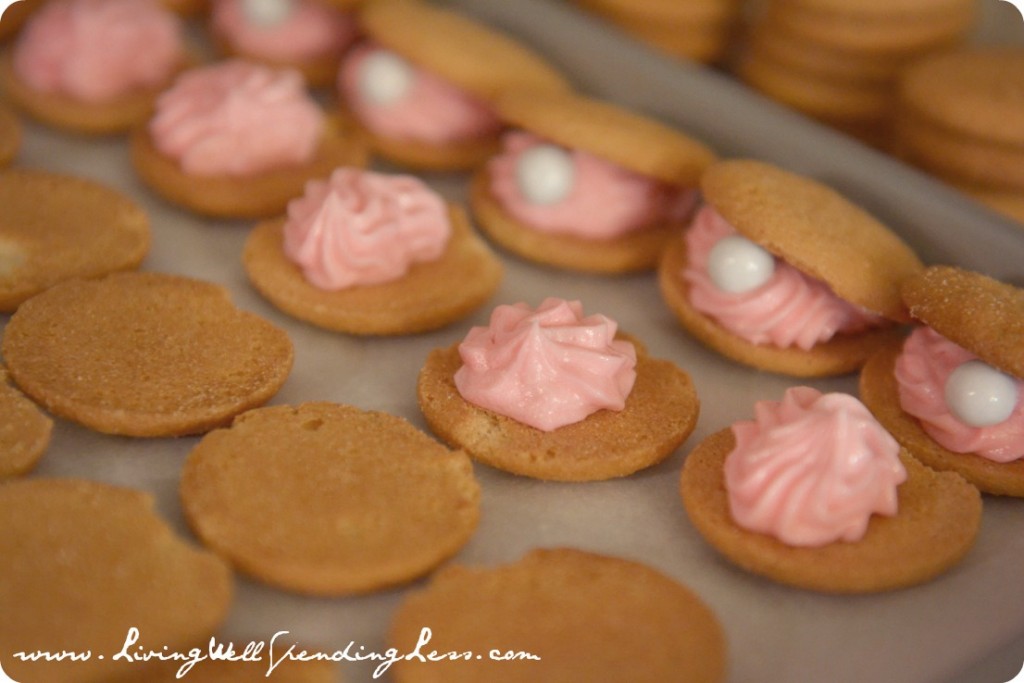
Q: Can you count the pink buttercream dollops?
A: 10